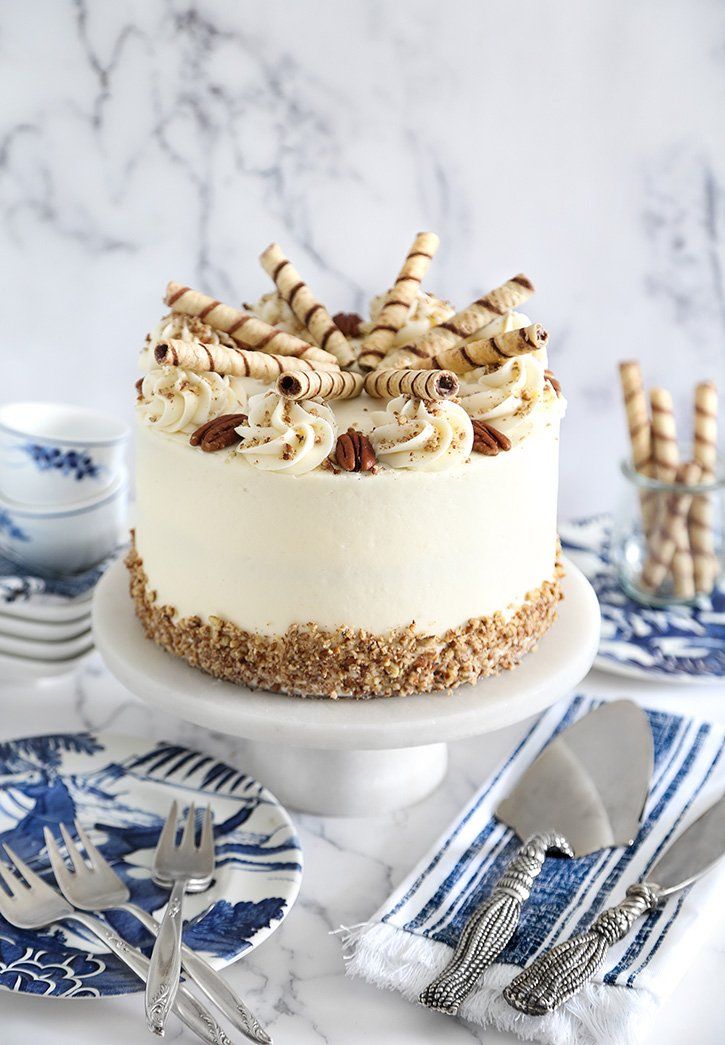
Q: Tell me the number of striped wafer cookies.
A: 12